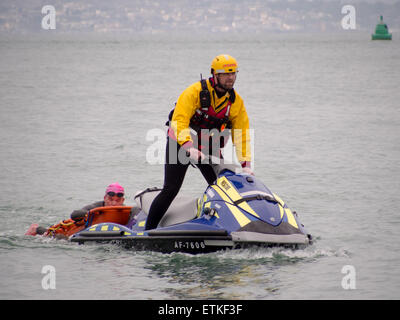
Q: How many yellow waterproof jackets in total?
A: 1